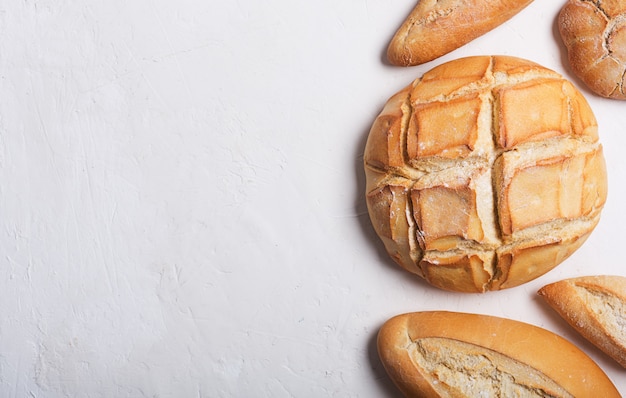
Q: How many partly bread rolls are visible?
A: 4